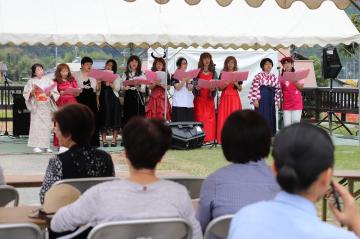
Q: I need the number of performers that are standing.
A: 11